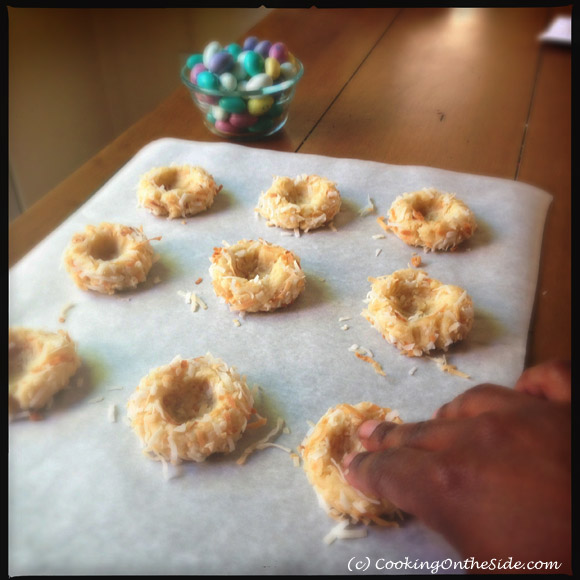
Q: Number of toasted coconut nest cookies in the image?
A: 9